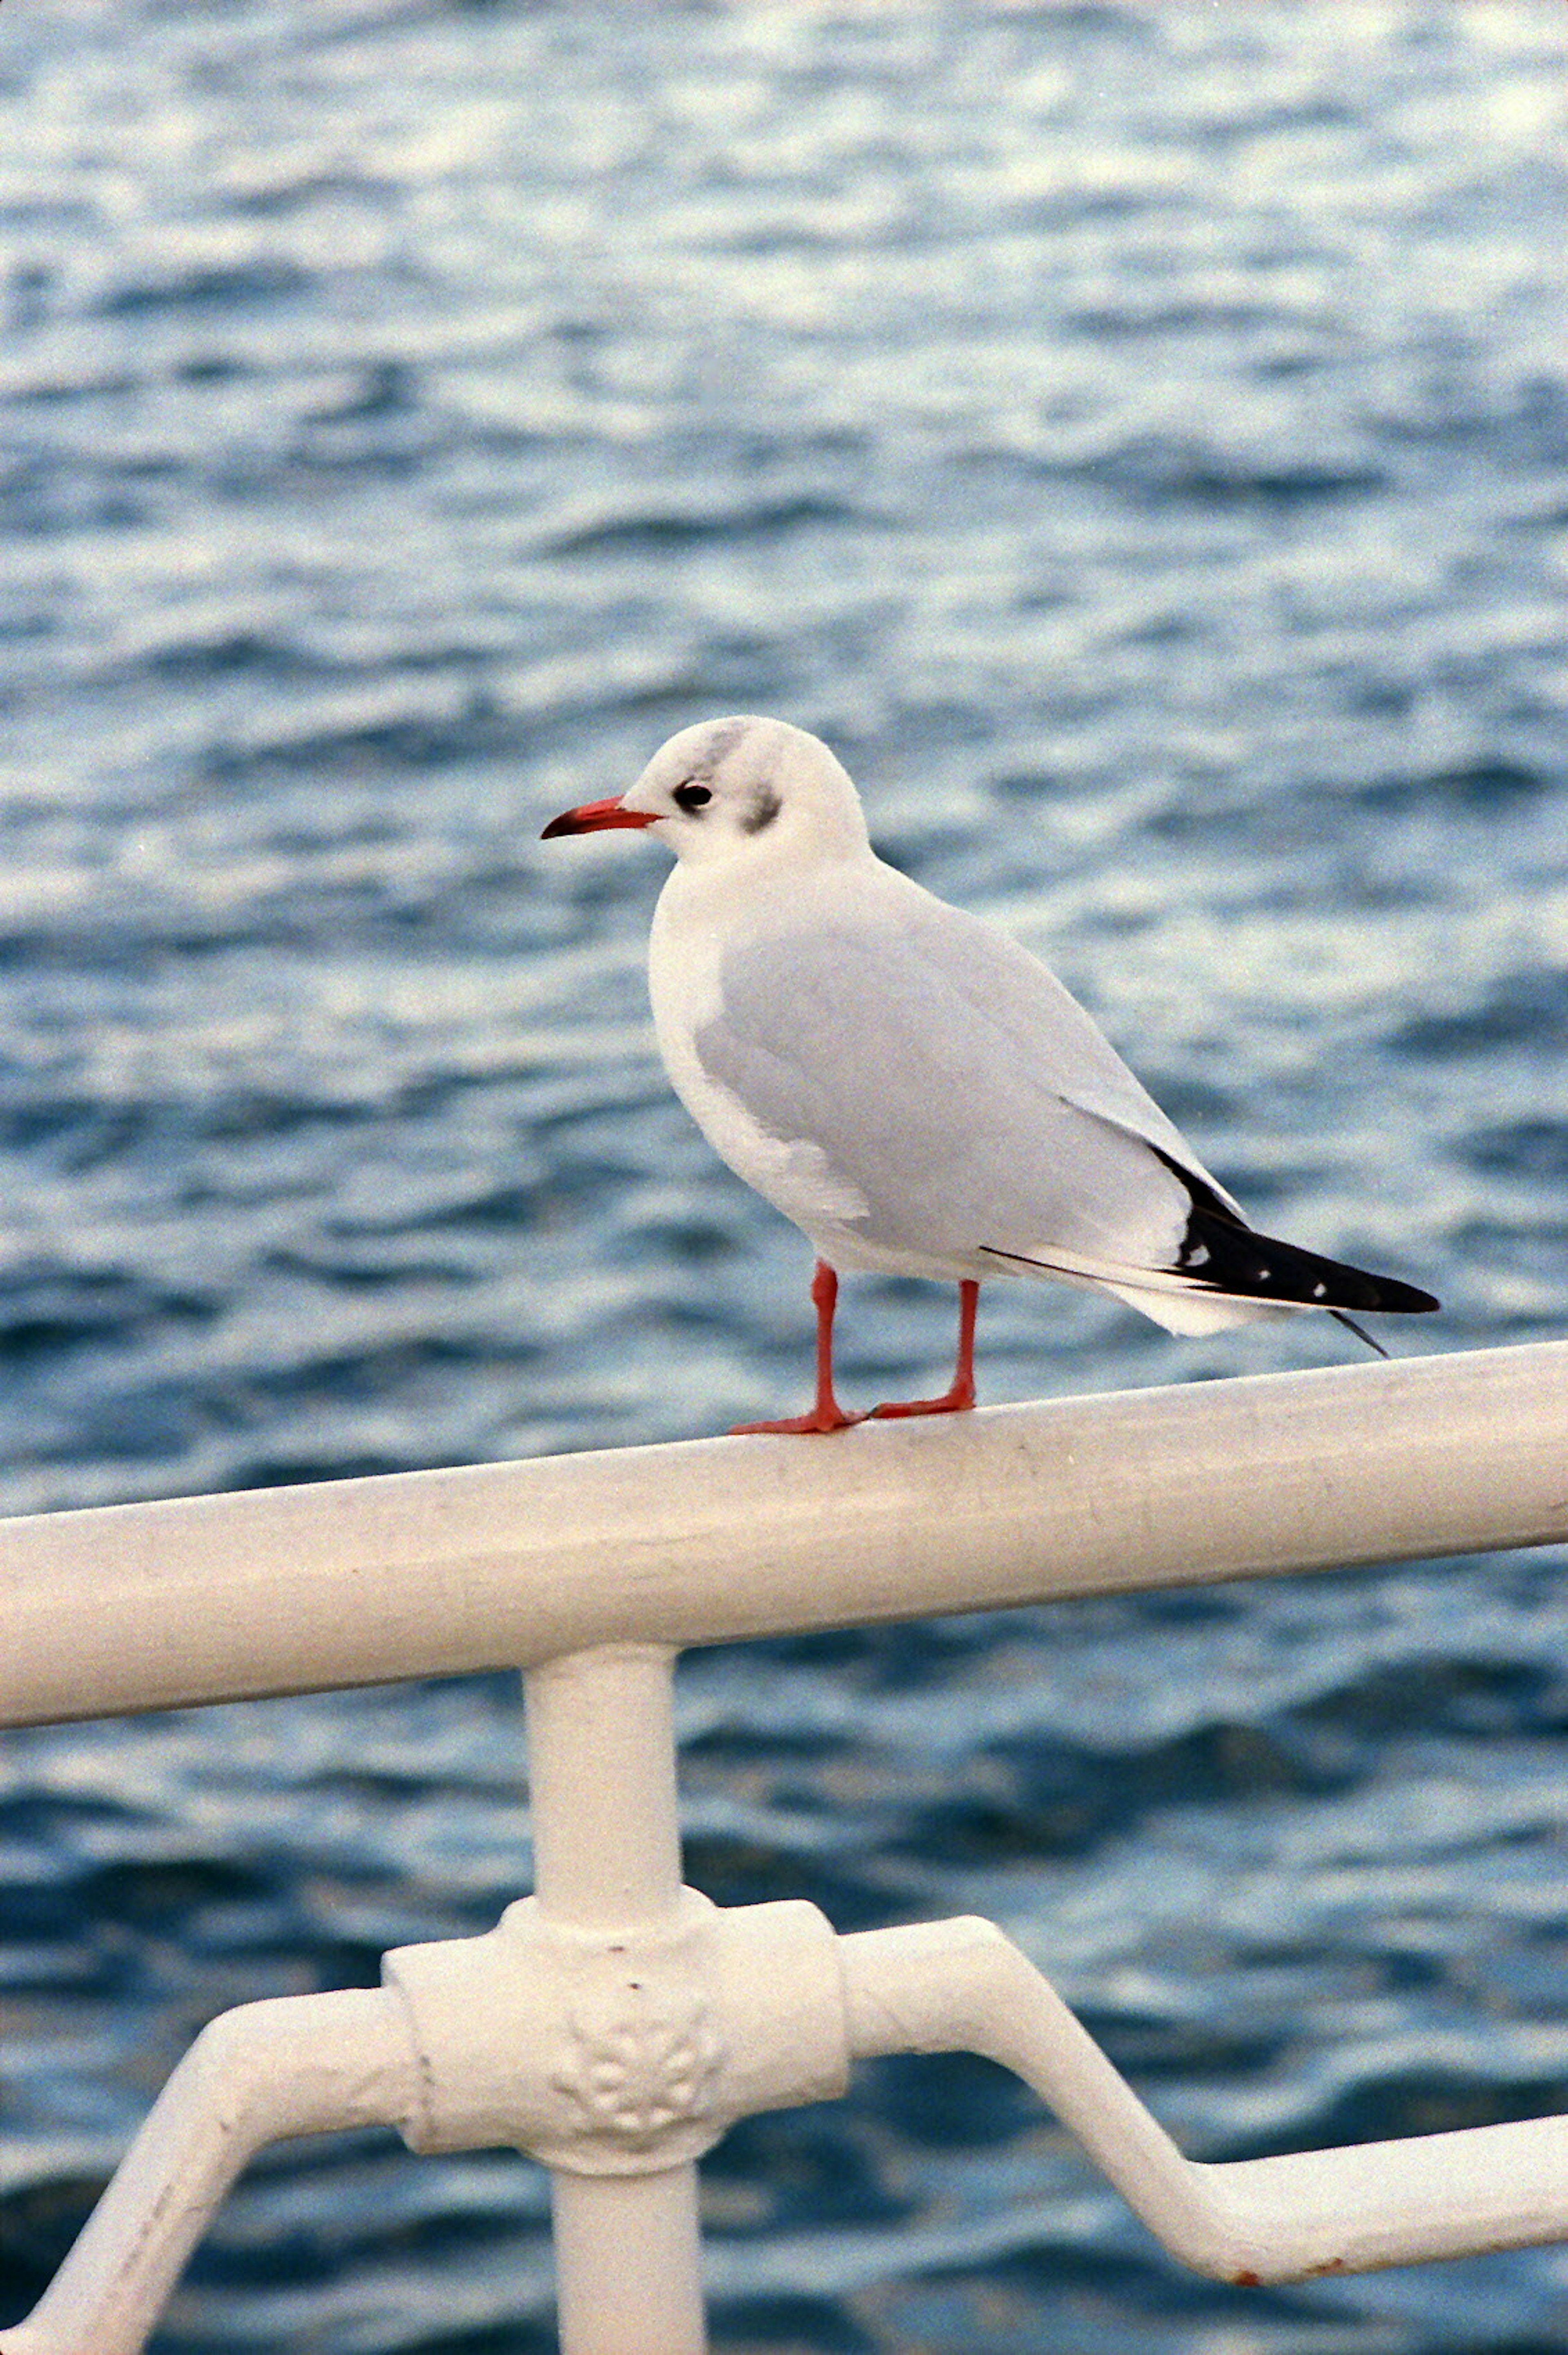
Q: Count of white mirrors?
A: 0